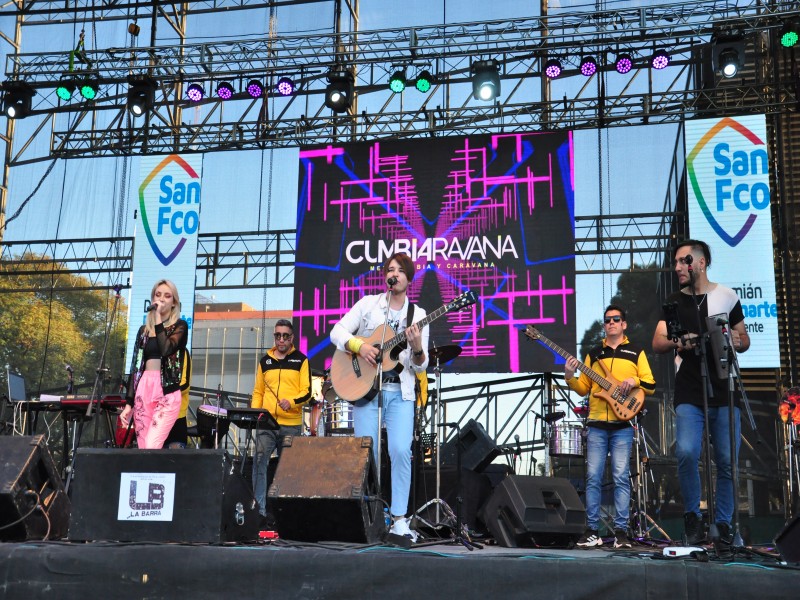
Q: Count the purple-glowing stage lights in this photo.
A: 8